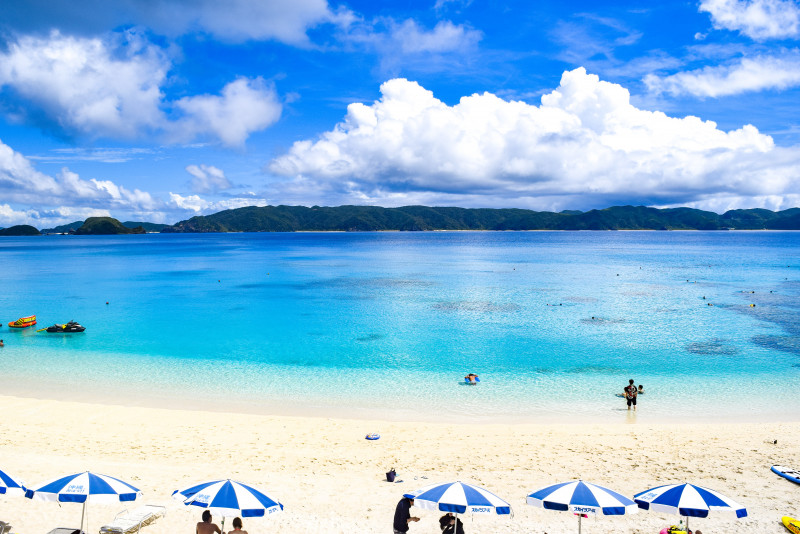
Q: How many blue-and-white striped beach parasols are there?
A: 6